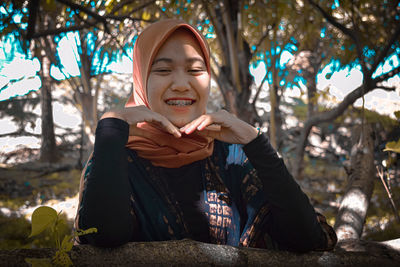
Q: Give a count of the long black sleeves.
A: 2